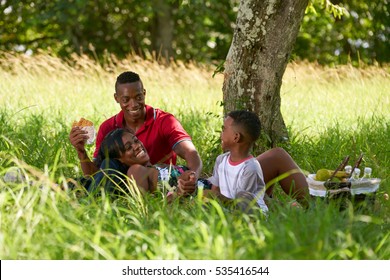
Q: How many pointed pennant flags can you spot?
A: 0